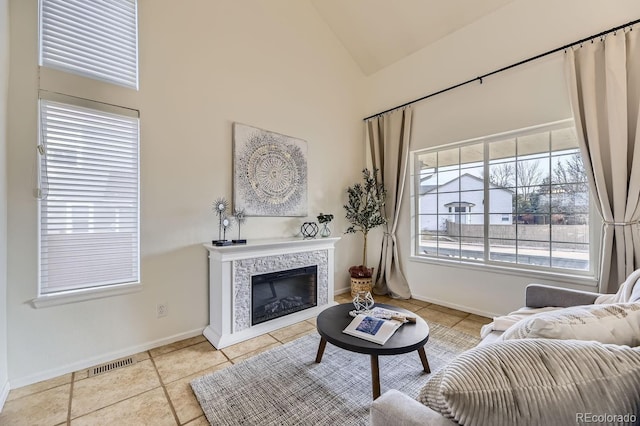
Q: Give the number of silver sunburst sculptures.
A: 3